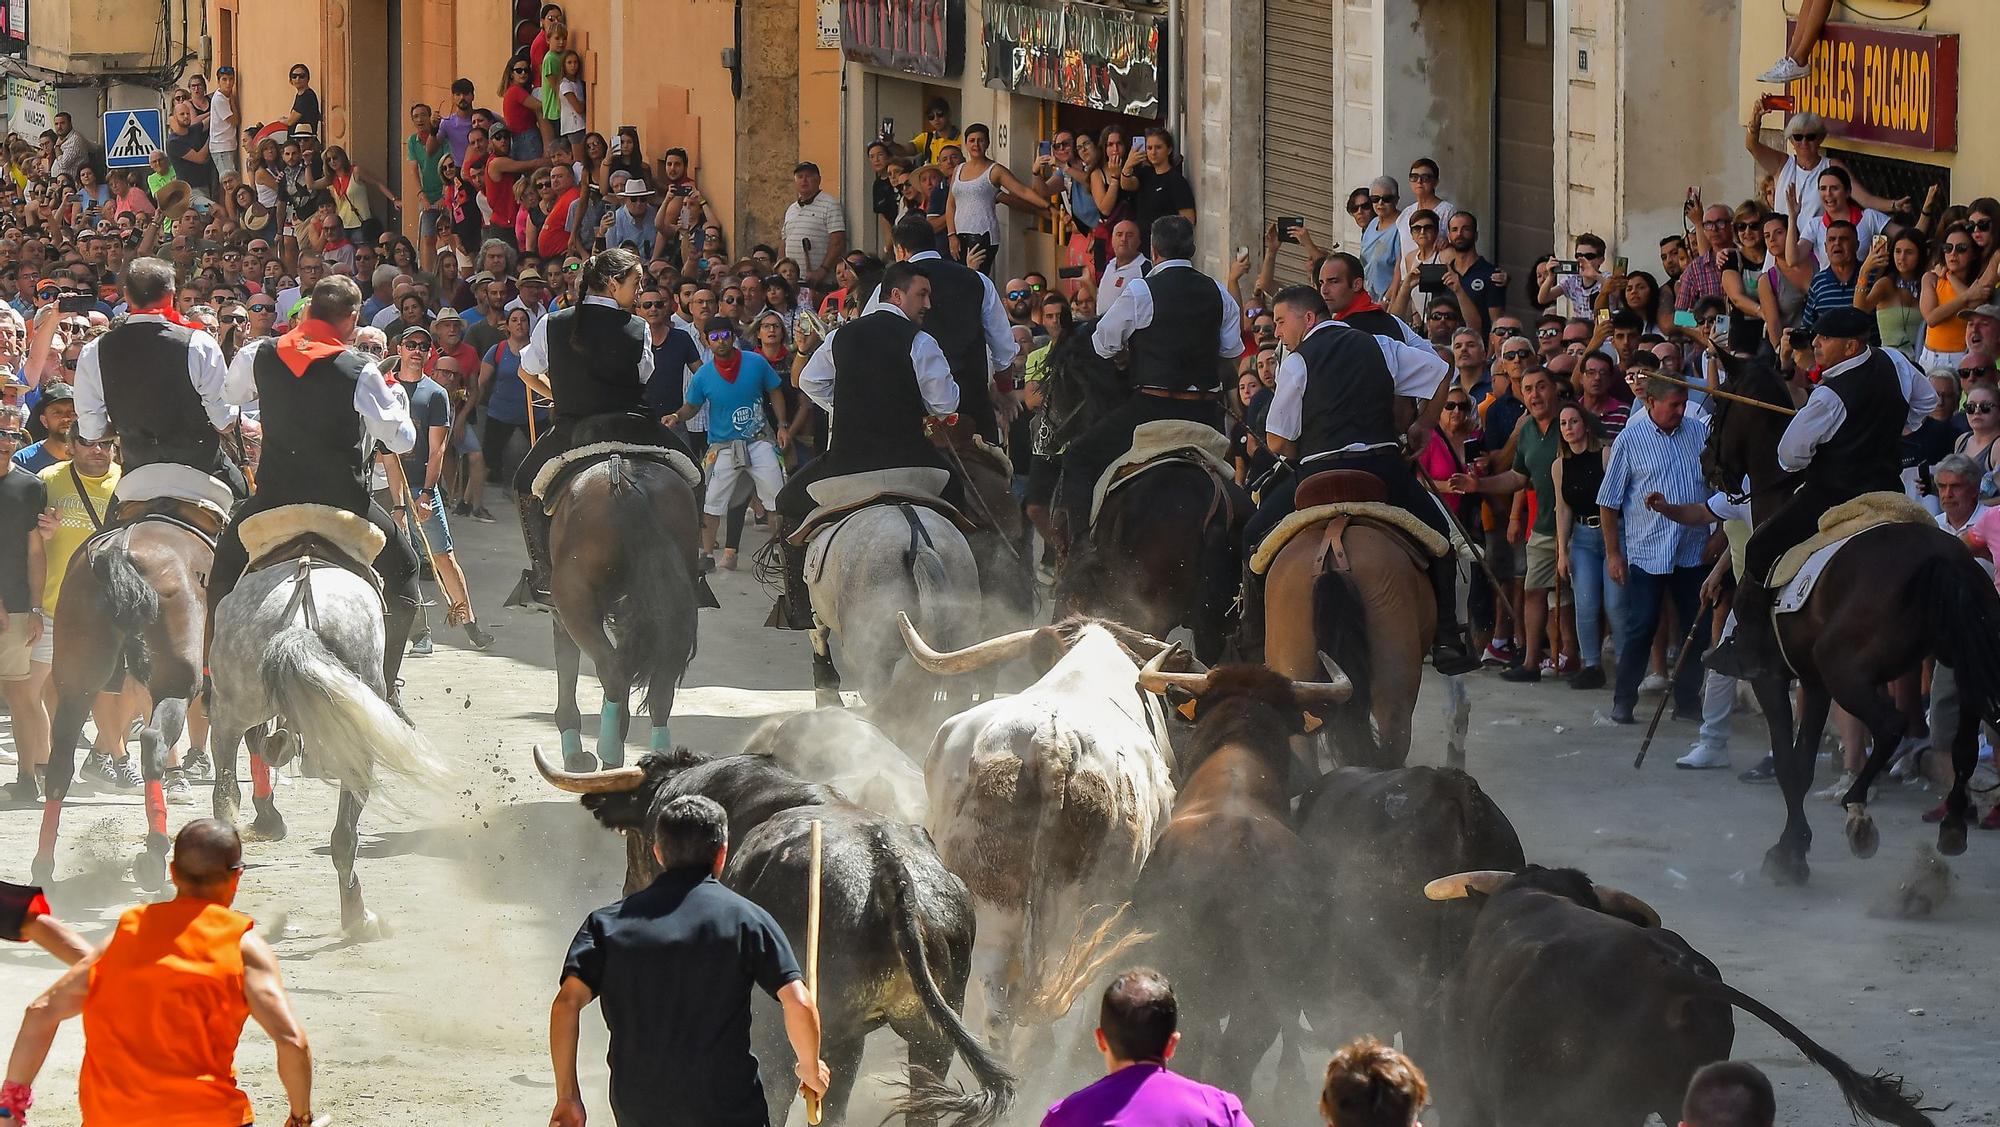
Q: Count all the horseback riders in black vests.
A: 9